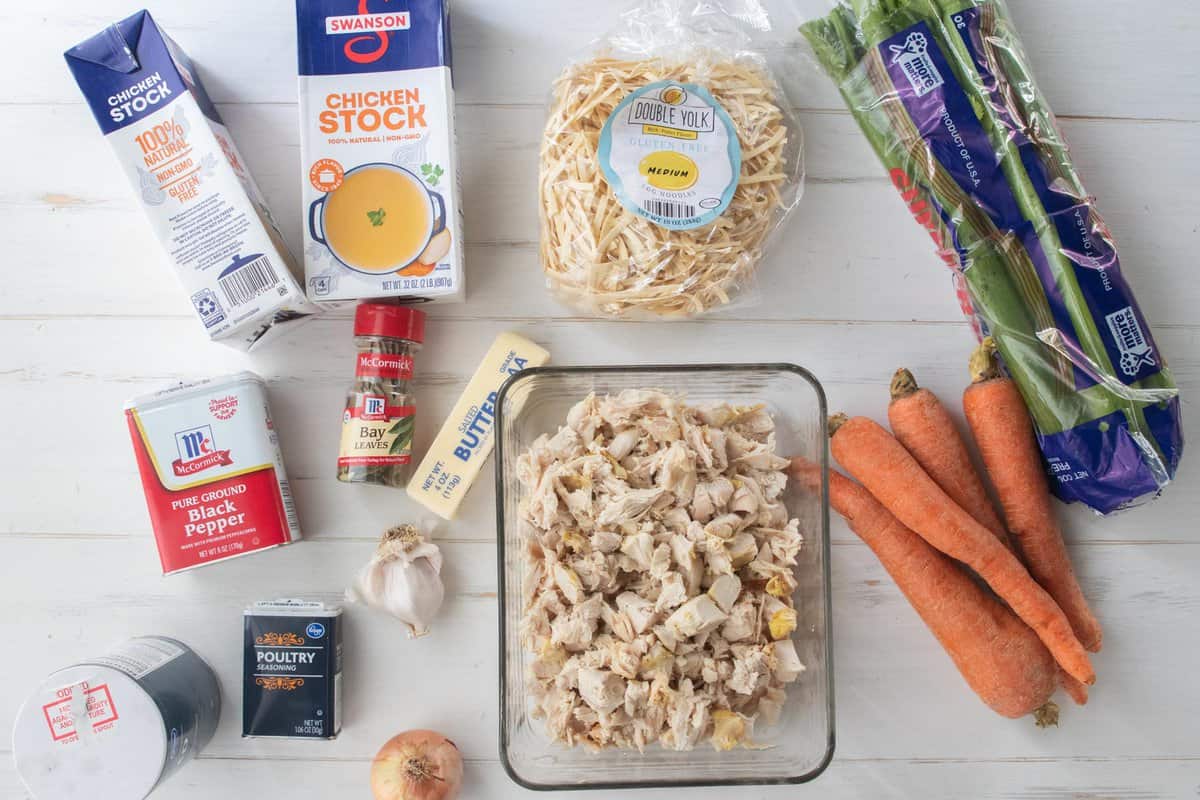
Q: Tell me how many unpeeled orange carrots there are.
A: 4